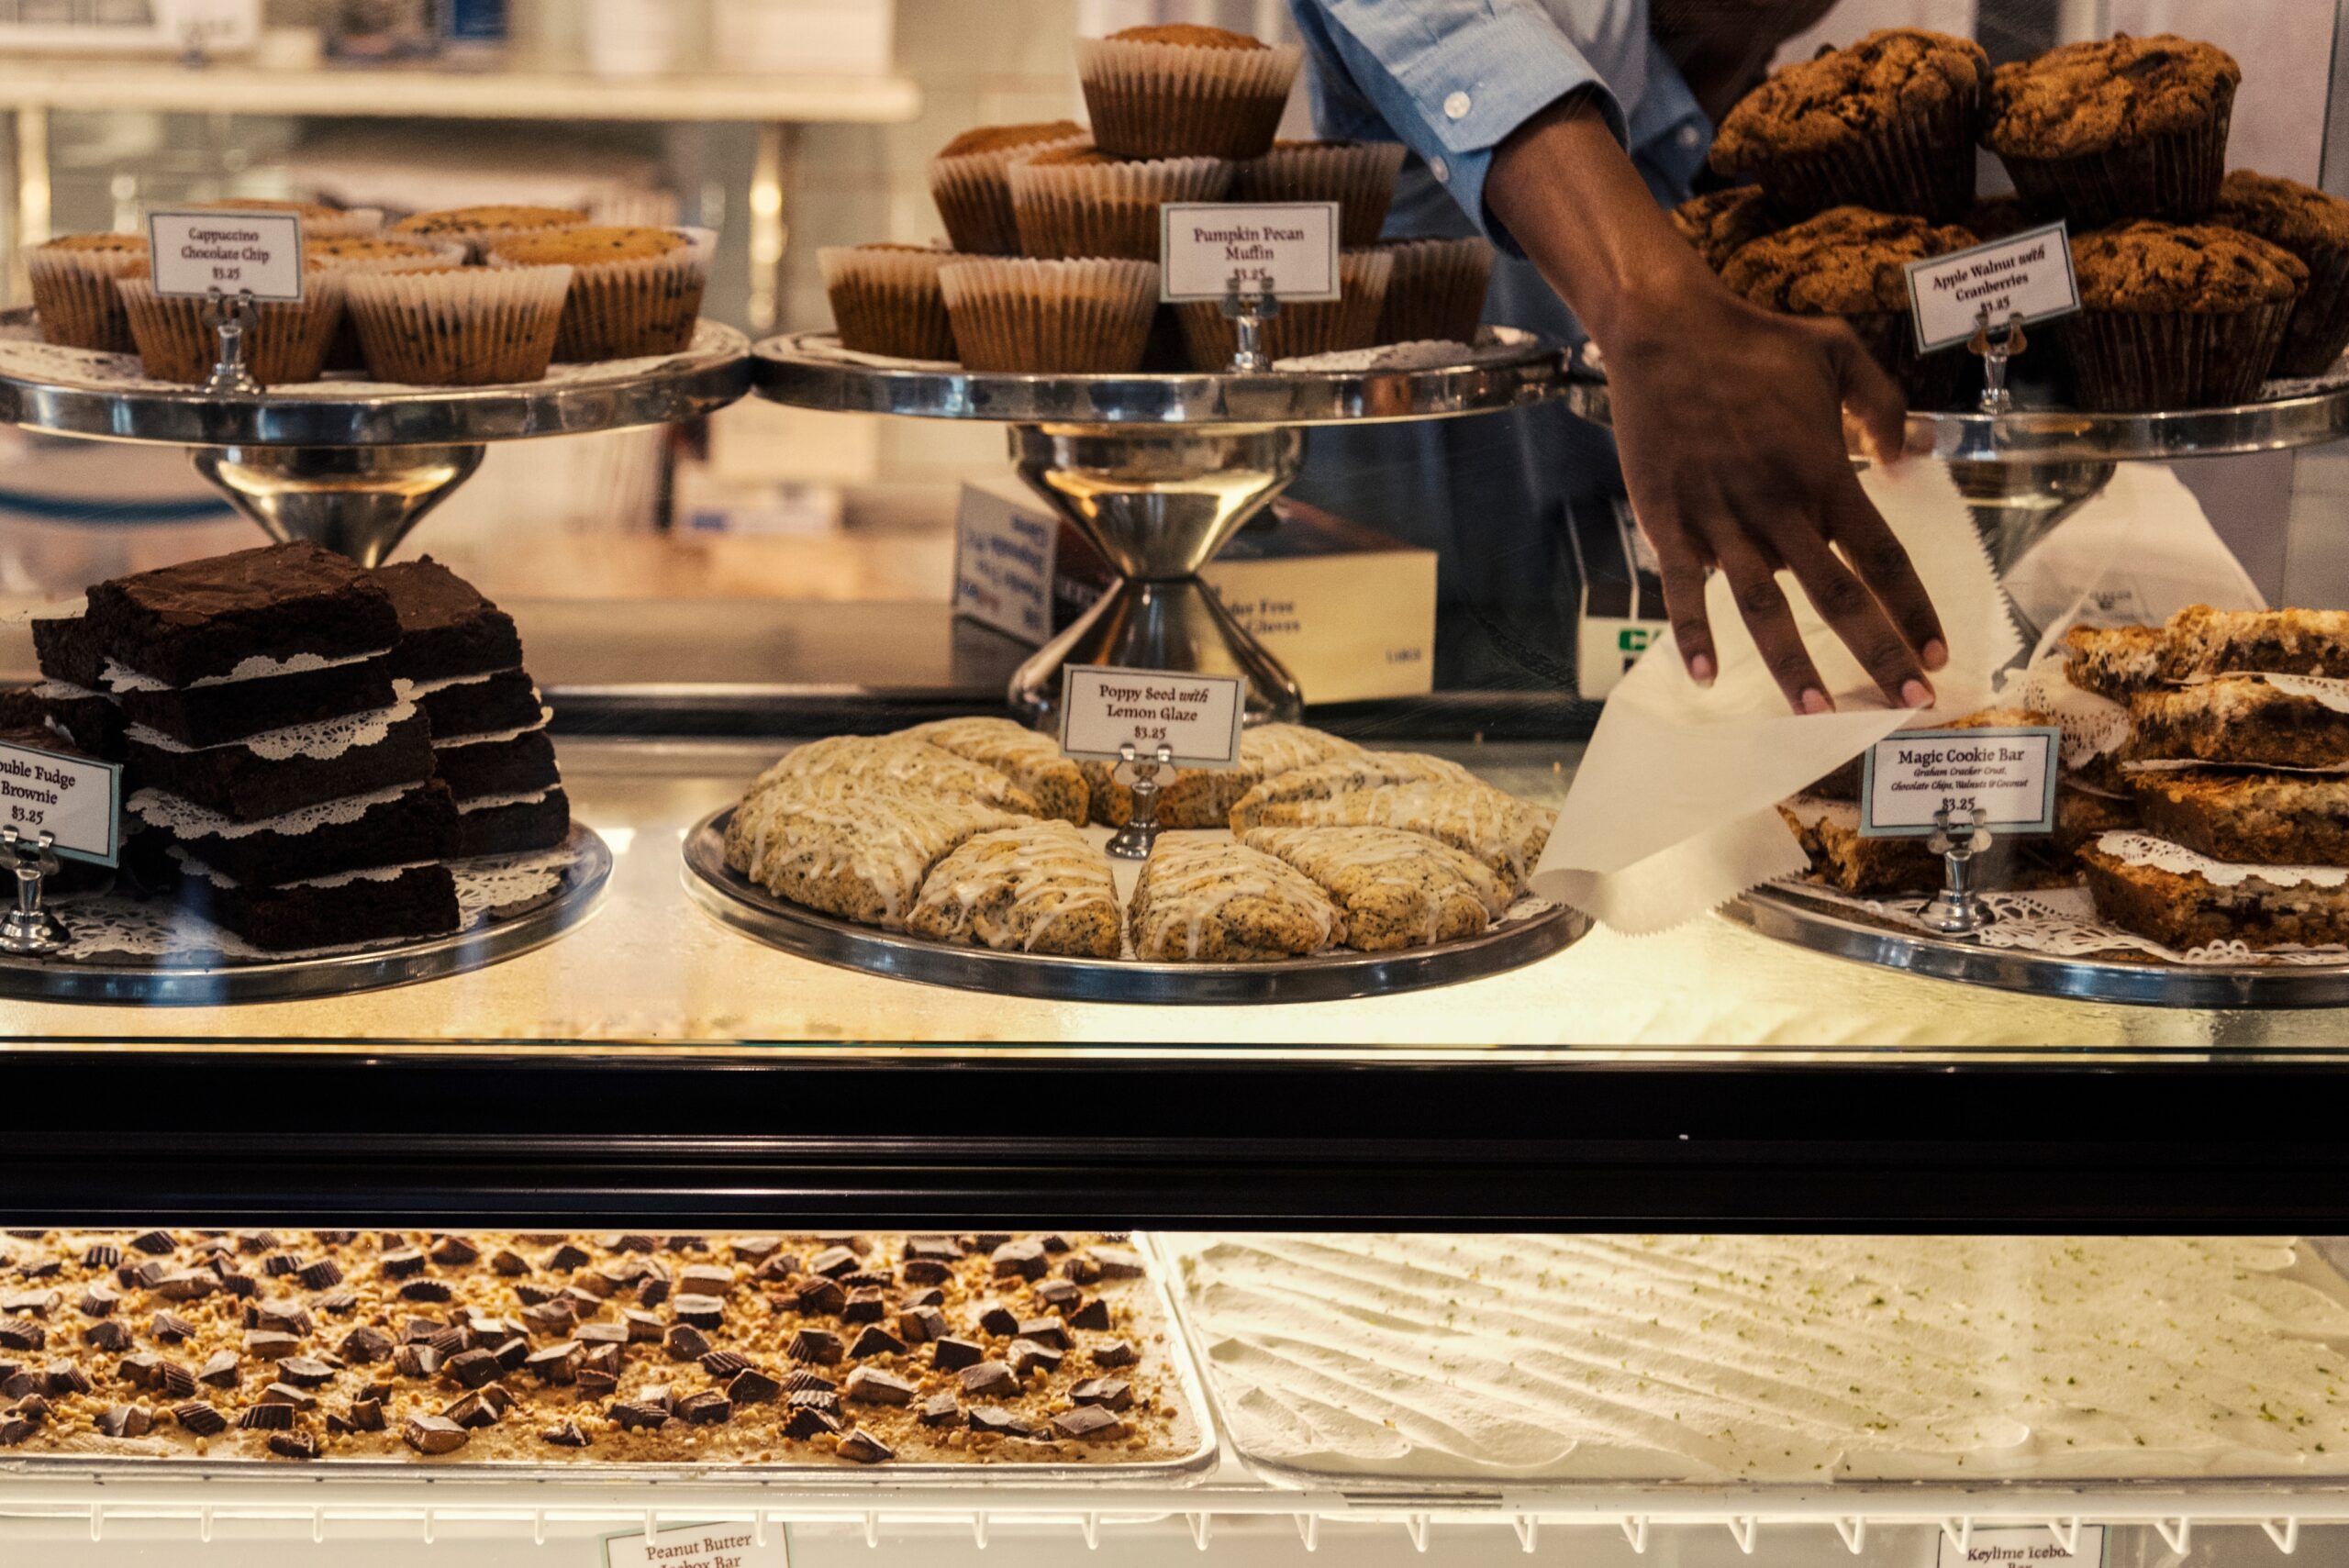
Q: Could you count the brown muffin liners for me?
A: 5